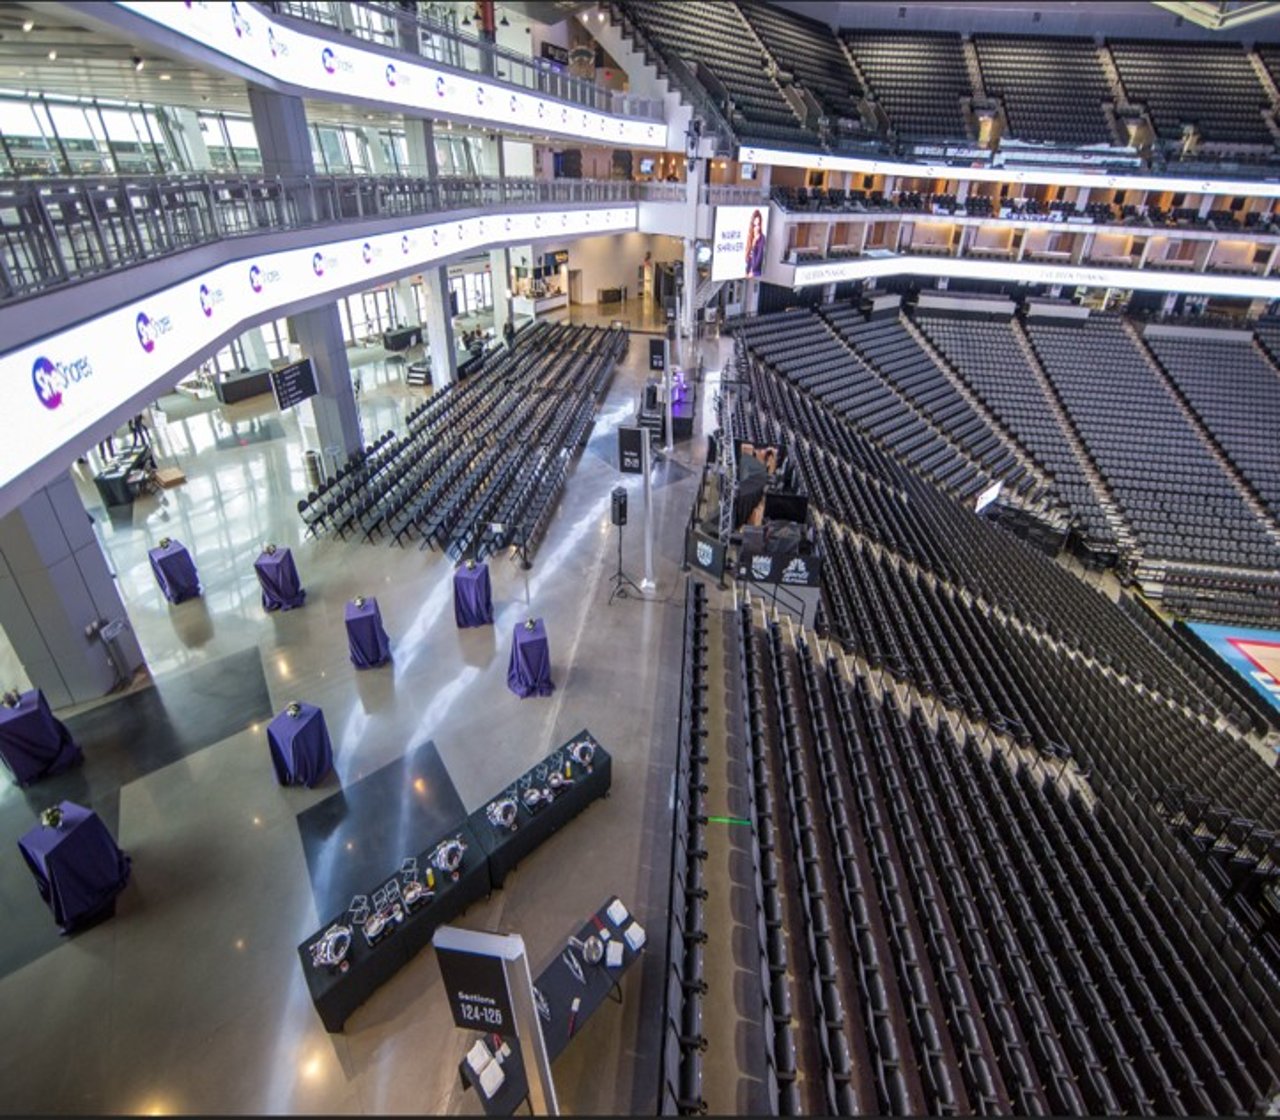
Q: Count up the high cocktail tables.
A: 8